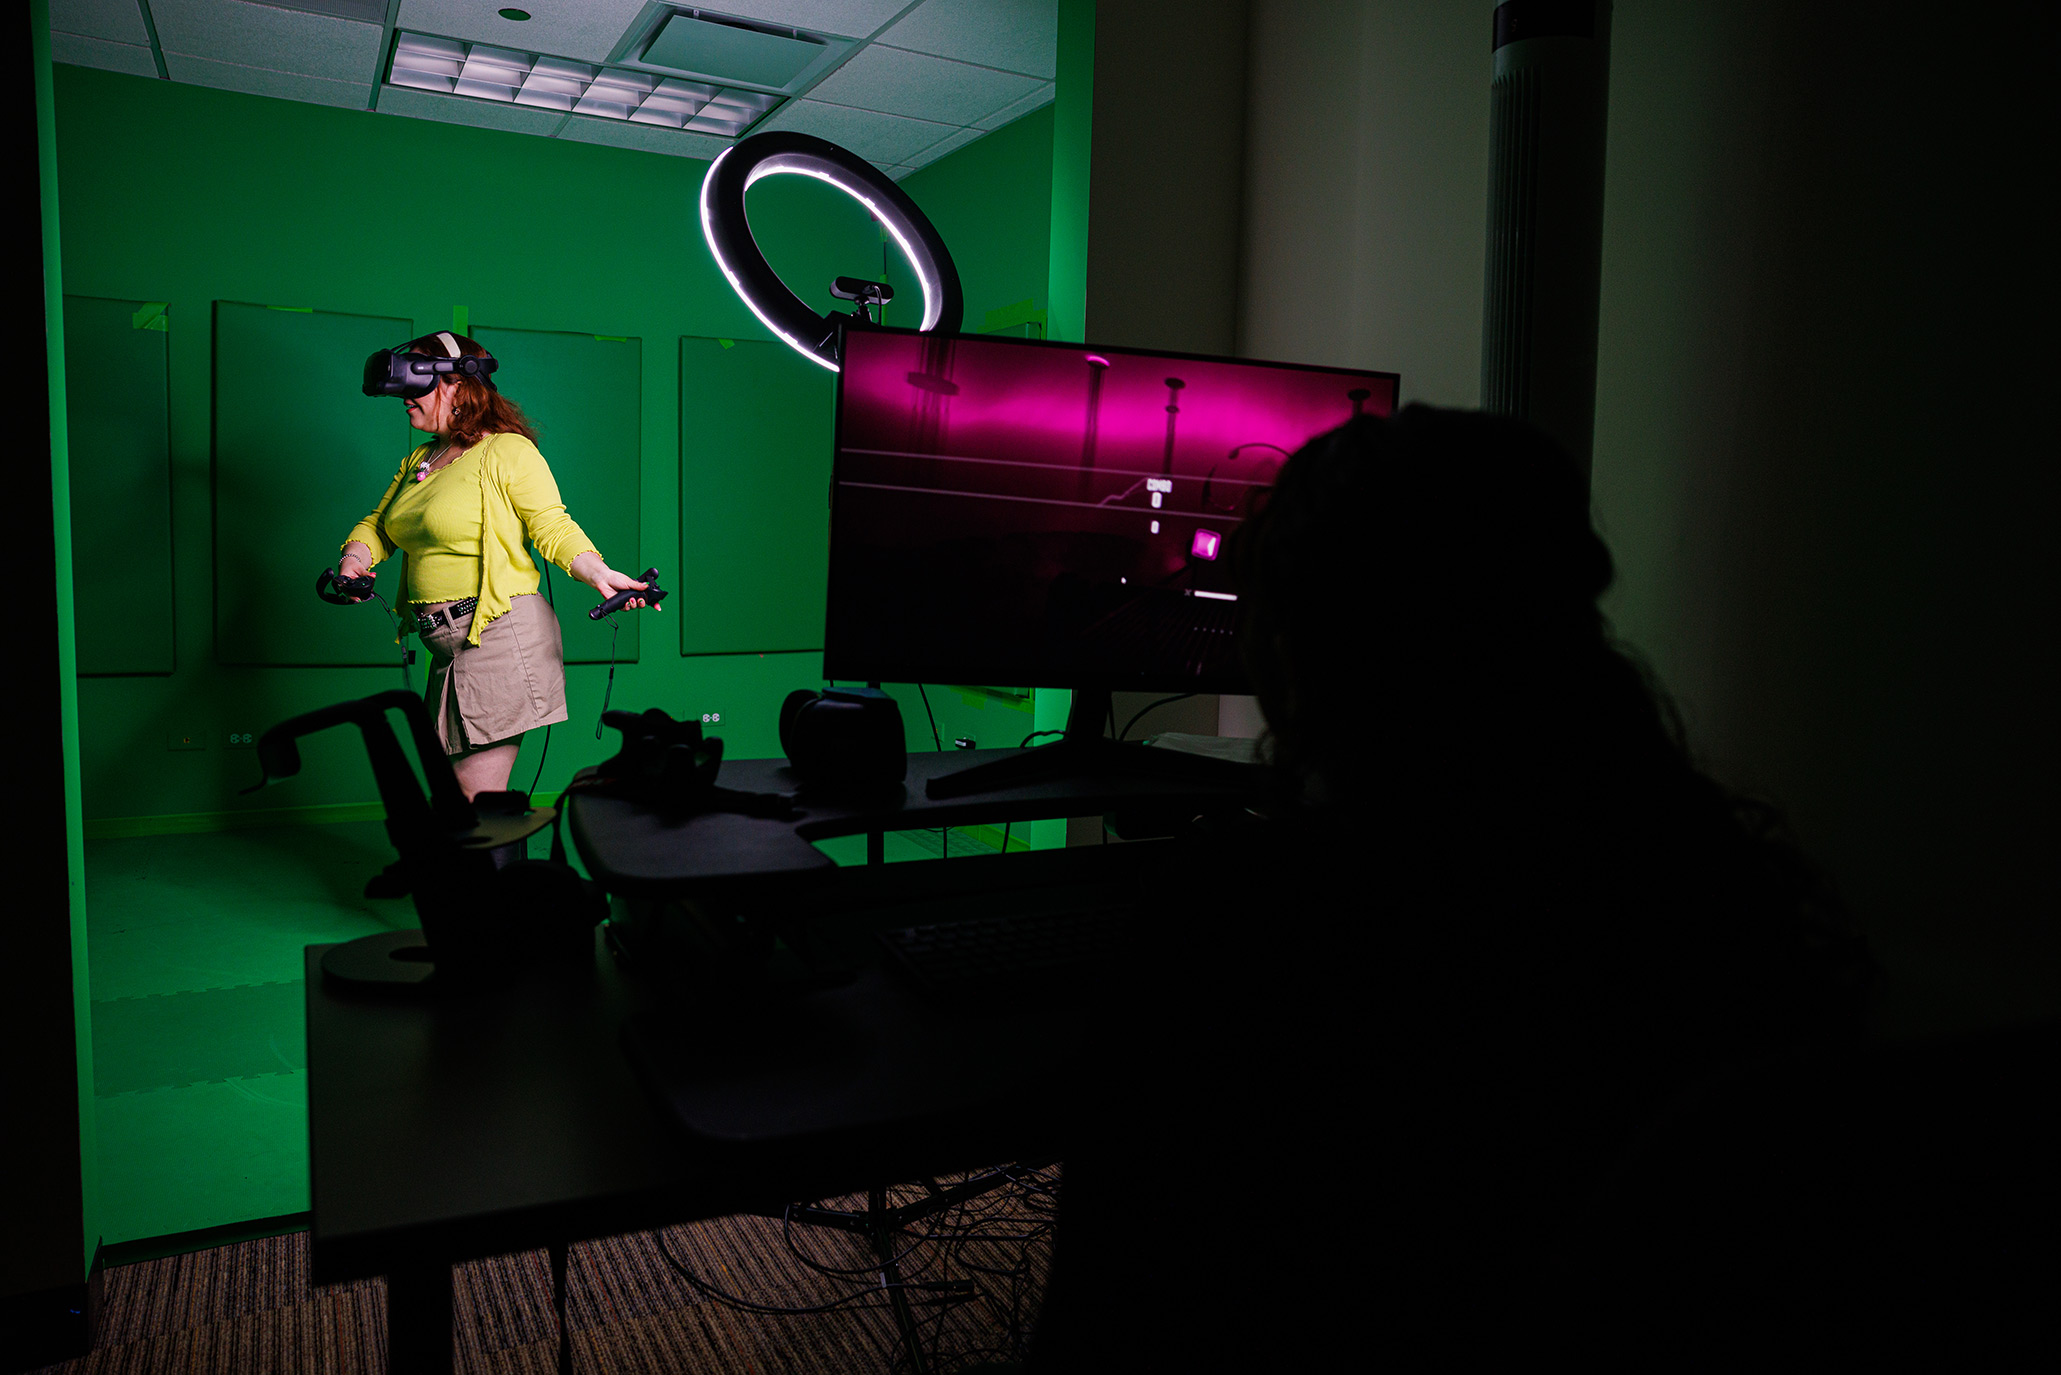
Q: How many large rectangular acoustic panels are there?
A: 4